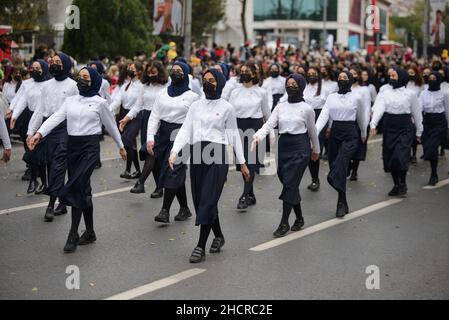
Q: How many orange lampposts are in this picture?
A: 0